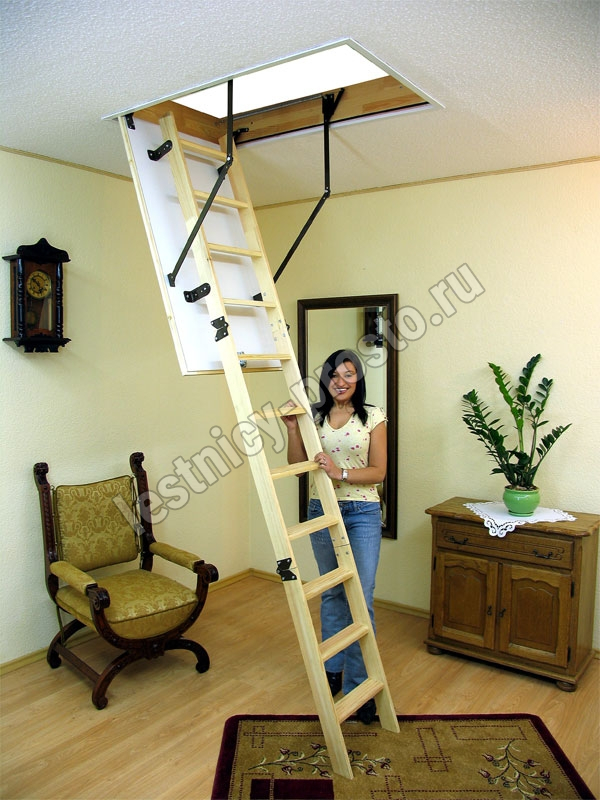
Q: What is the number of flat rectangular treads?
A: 11